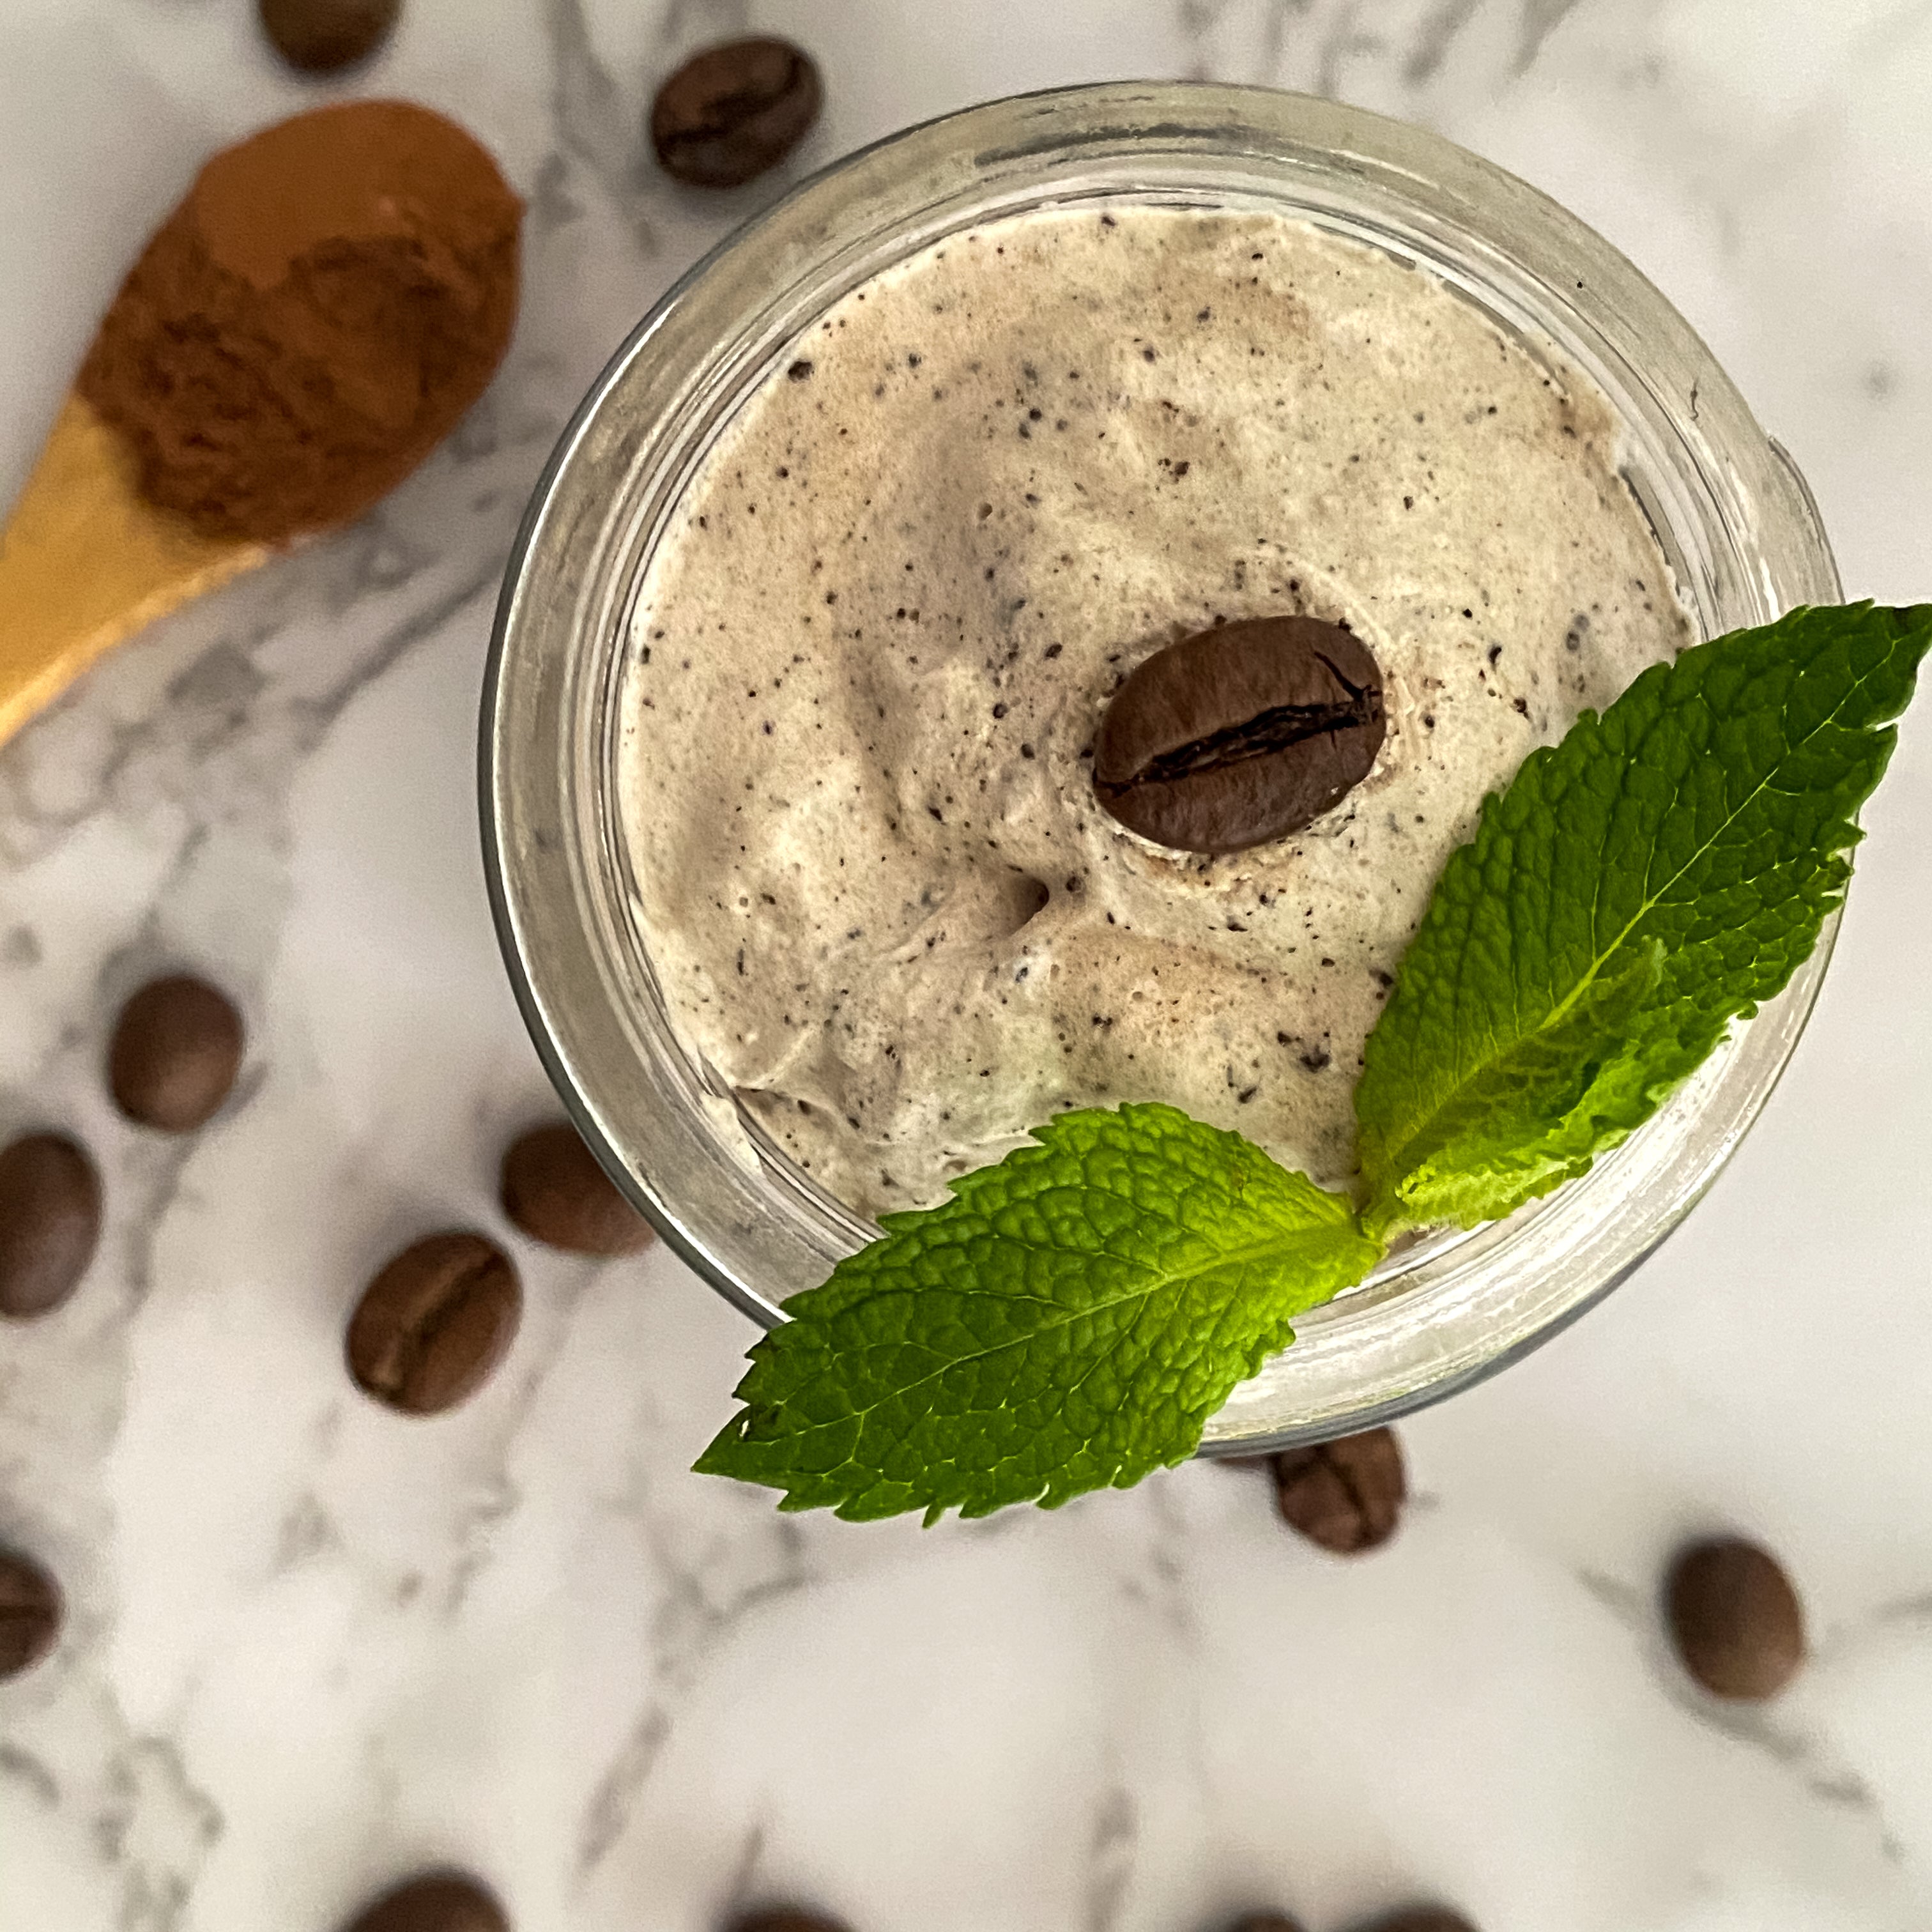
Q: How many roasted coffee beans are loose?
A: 13